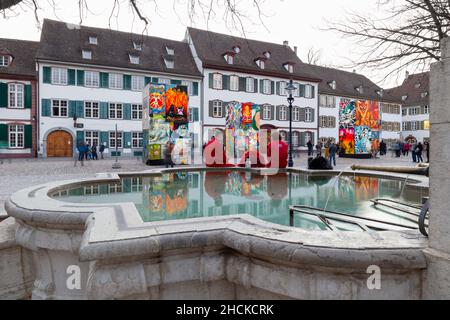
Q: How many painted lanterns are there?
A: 3